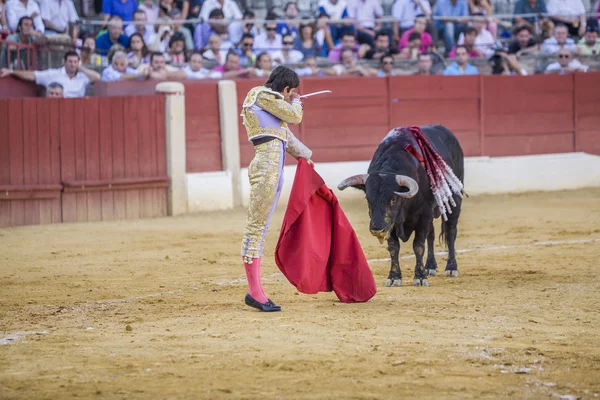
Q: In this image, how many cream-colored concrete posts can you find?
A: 2